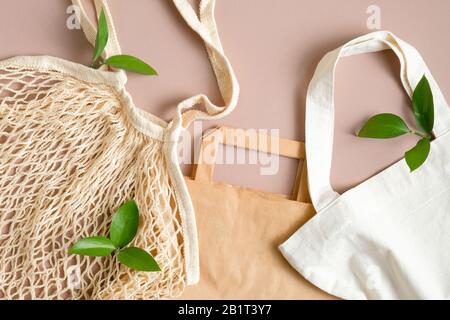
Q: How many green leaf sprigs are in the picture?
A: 3